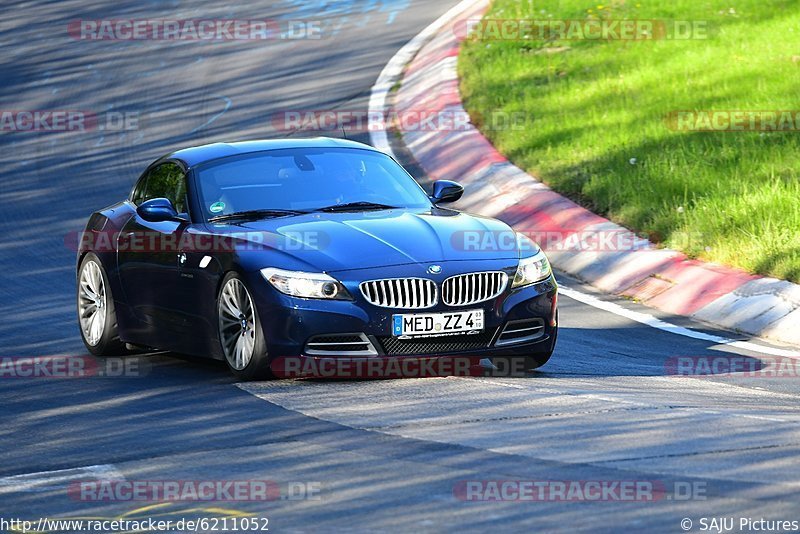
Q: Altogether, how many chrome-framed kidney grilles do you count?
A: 2